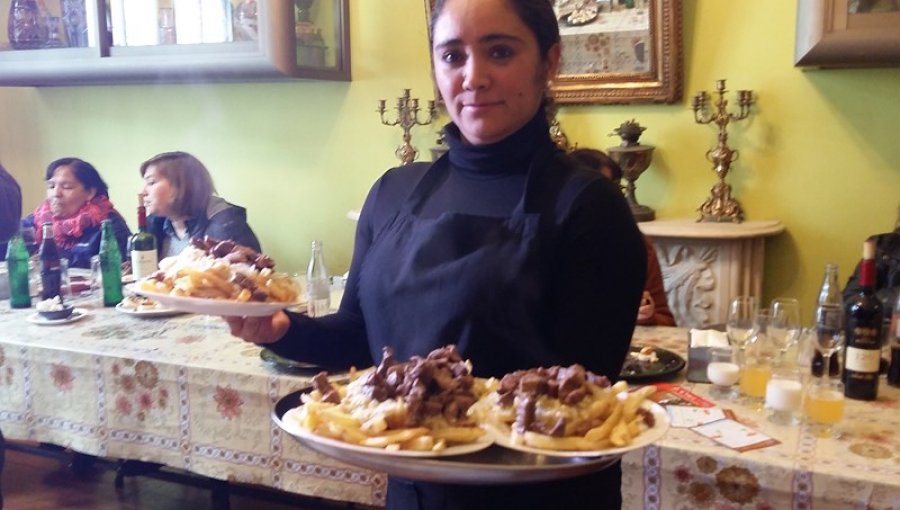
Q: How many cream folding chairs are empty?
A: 0